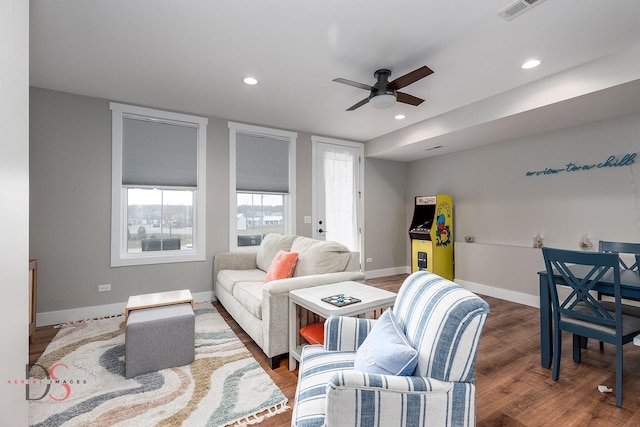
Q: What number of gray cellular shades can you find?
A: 2